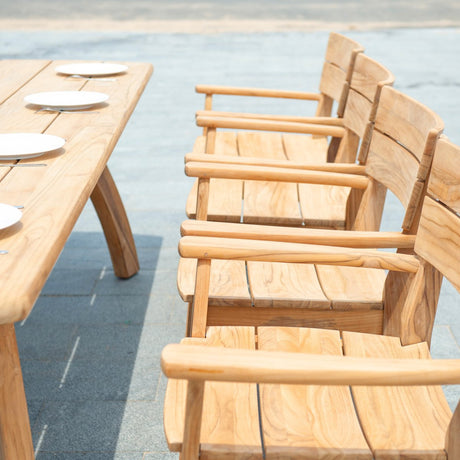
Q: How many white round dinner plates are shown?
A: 4